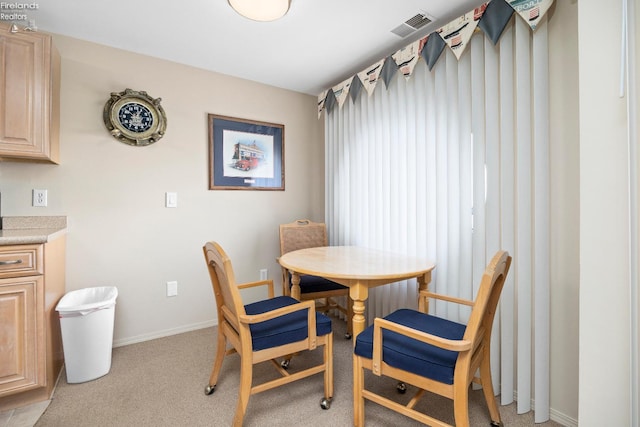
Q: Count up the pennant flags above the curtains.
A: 11